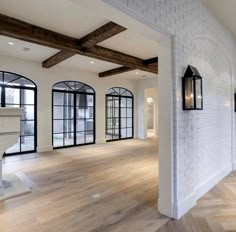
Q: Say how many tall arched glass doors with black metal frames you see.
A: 3